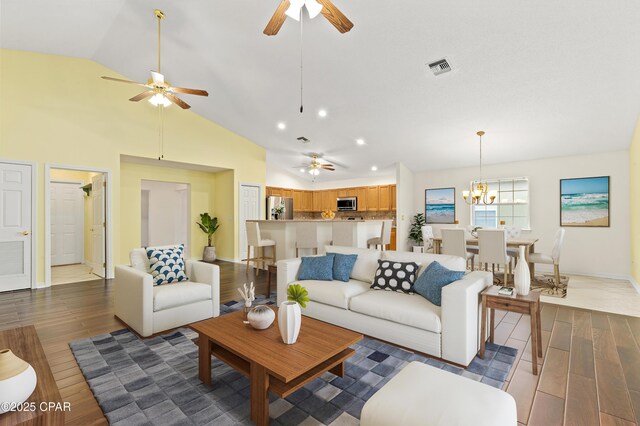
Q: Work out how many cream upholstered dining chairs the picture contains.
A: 6